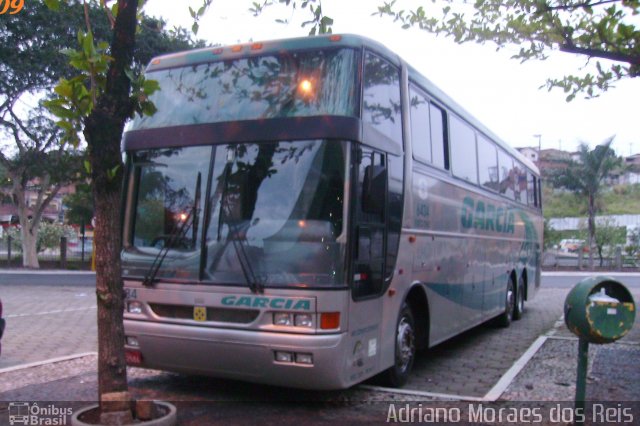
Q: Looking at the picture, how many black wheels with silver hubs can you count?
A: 3